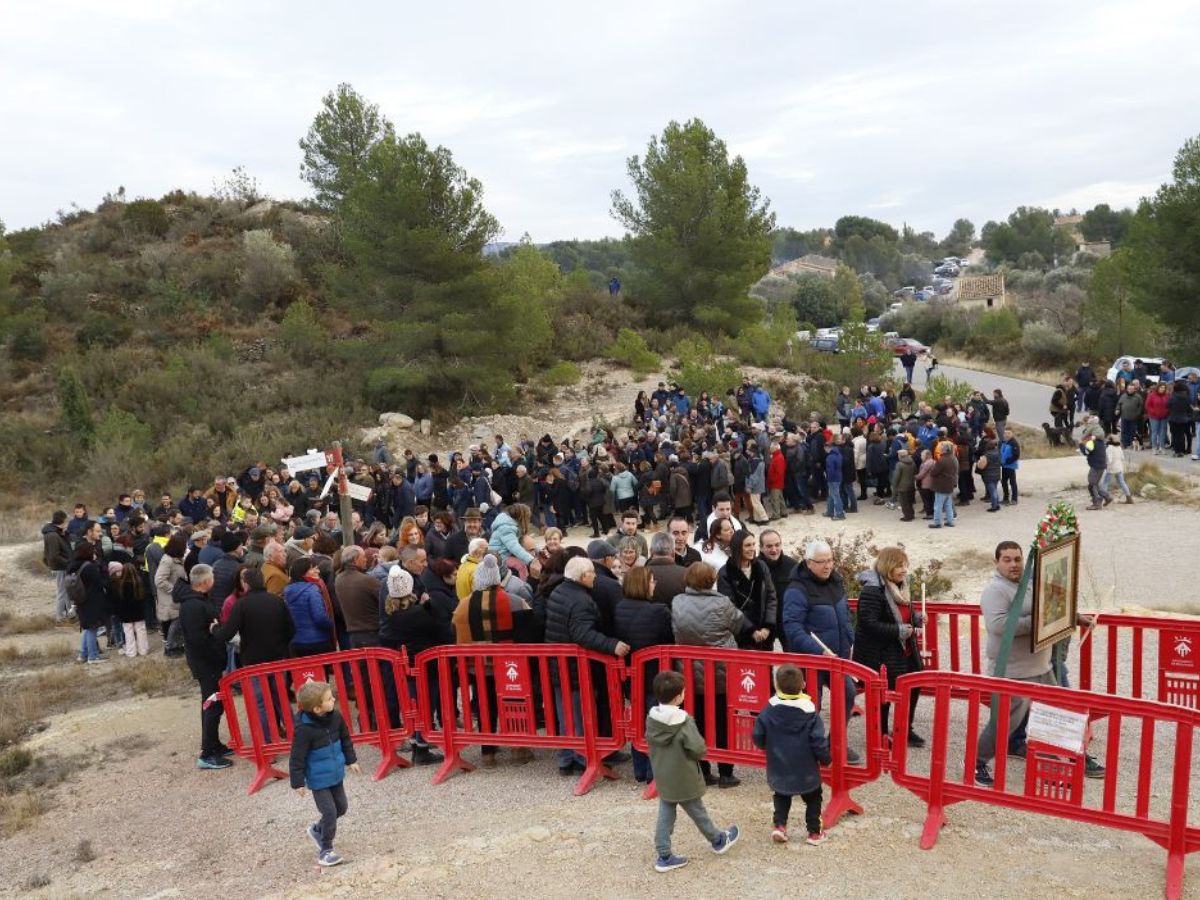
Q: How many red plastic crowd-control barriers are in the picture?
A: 6